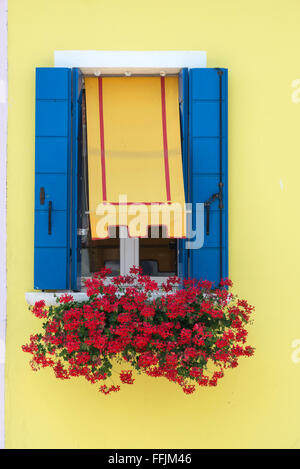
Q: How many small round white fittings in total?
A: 3